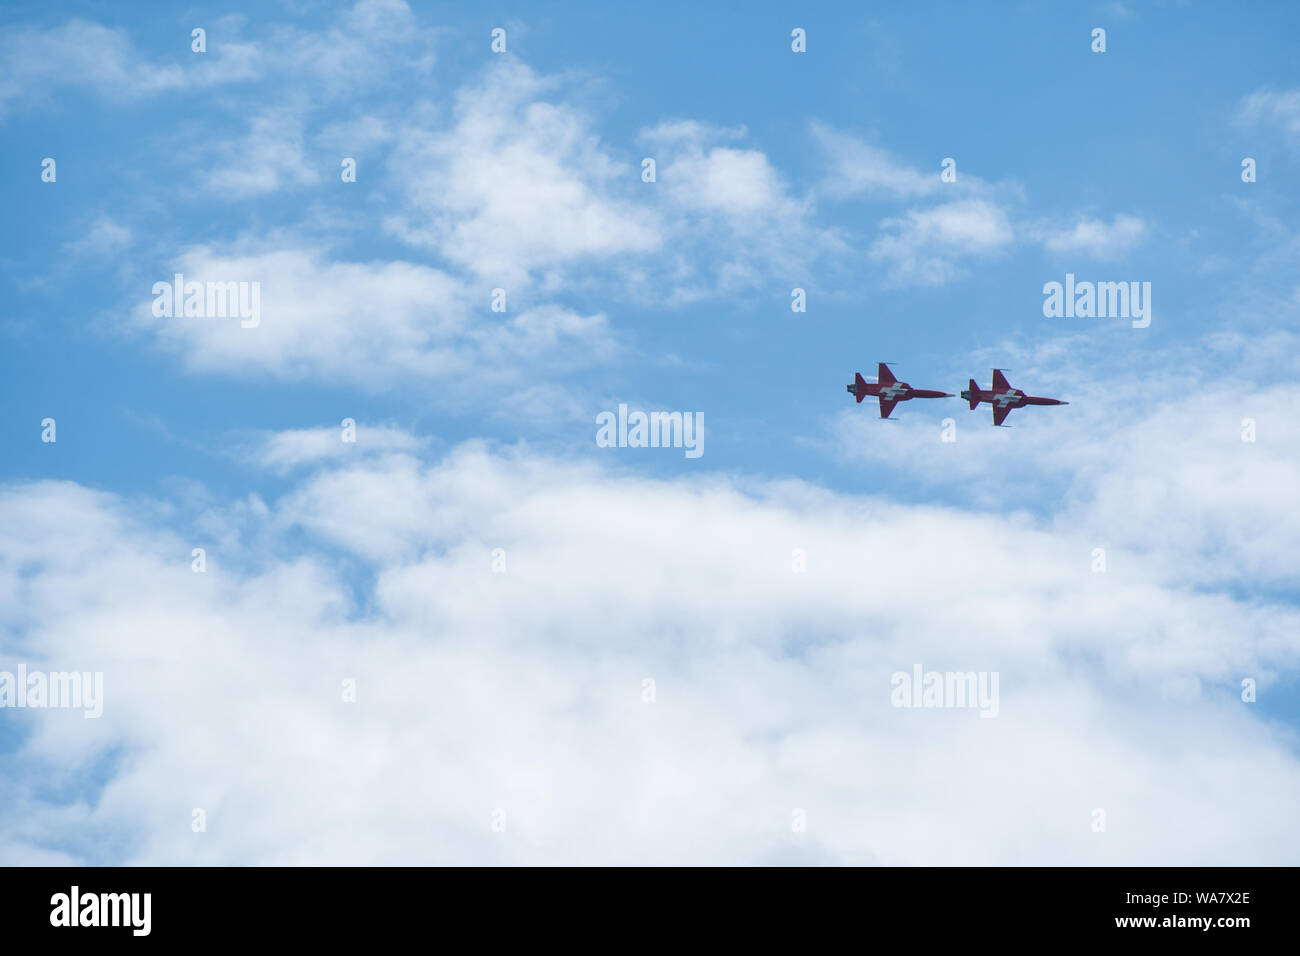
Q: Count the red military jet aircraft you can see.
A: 2